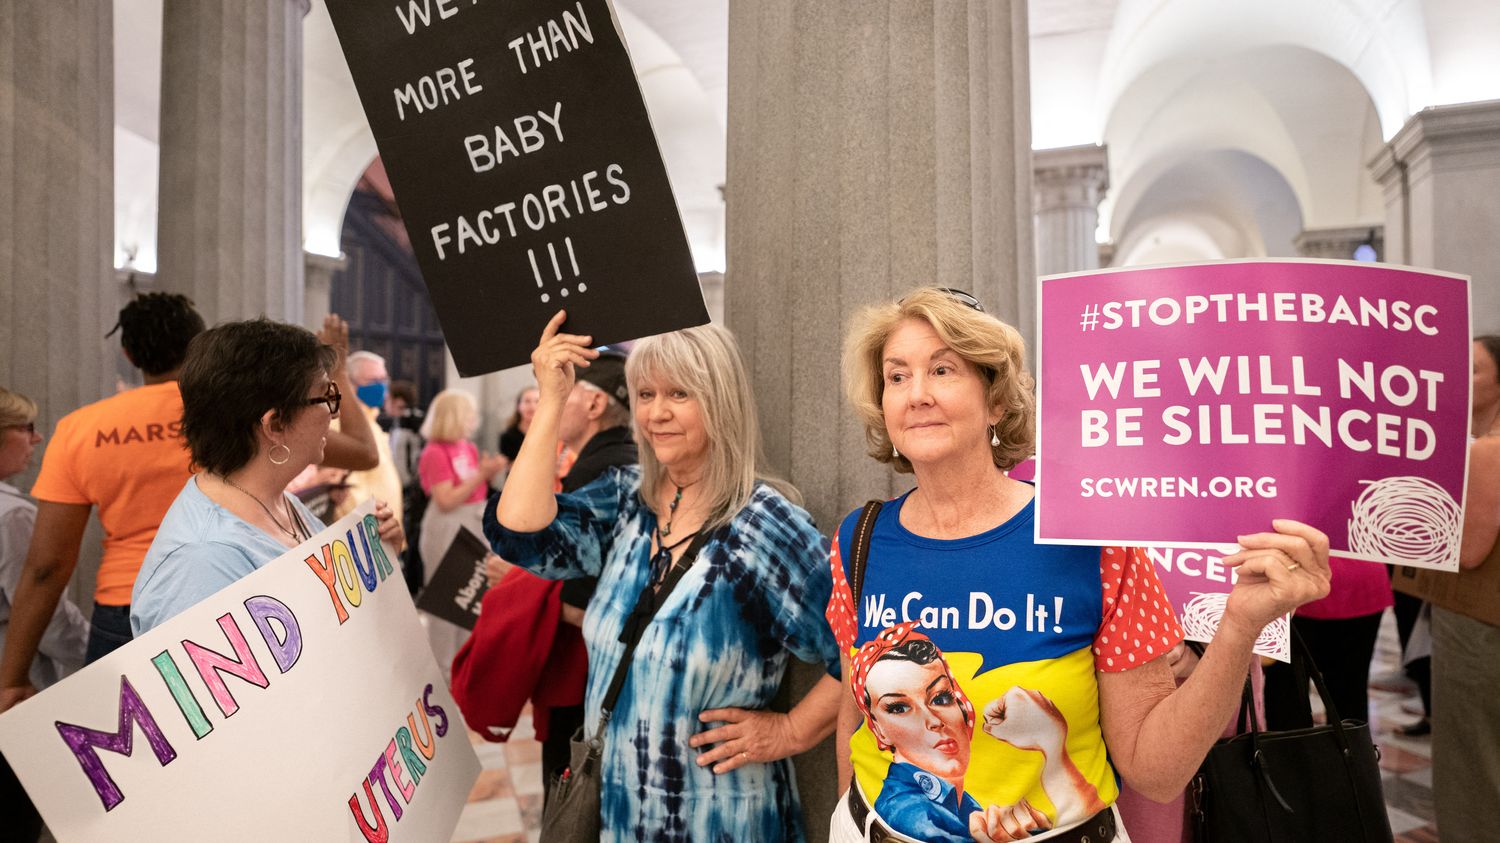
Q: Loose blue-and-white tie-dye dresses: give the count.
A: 1